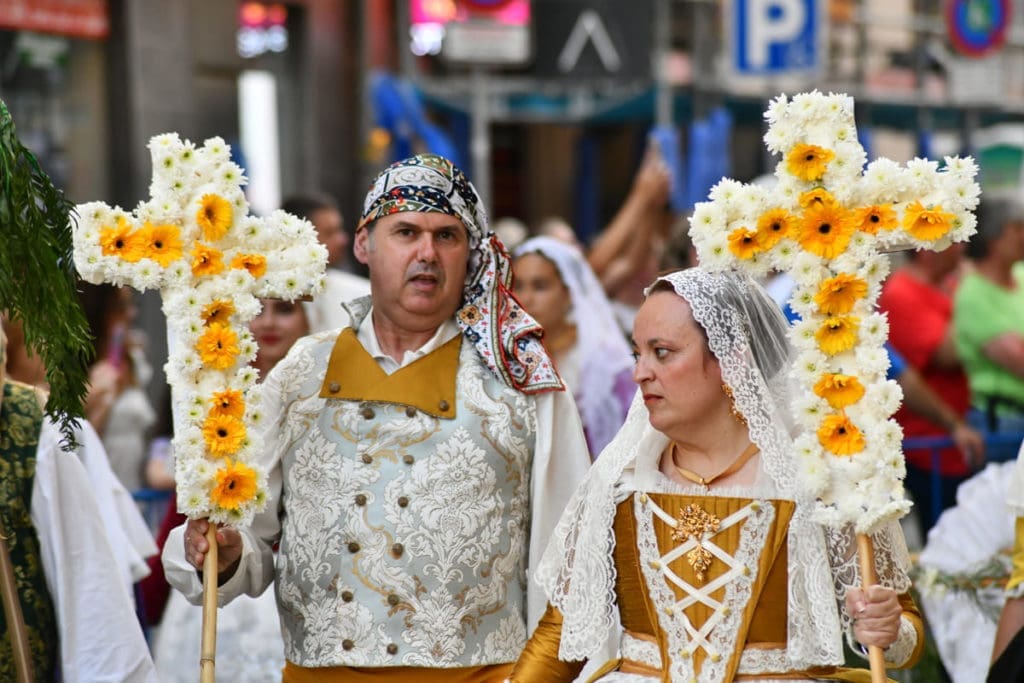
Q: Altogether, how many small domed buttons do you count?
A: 14